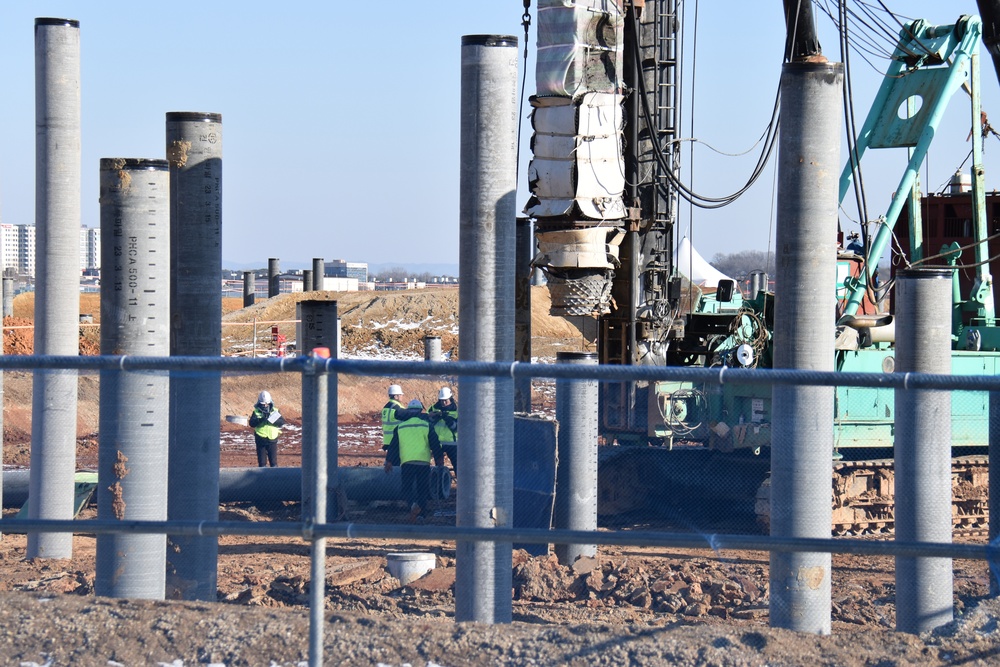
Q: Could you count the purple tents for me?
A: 0